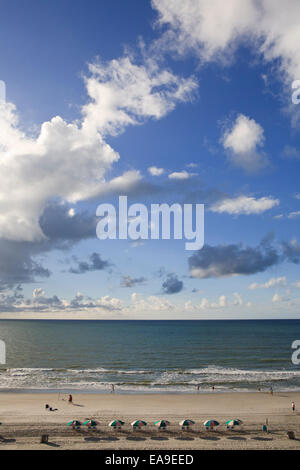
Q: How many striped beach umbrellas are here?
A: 8